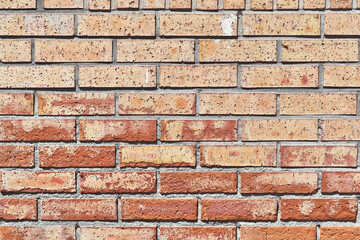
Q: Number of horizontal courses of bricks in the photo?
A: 10